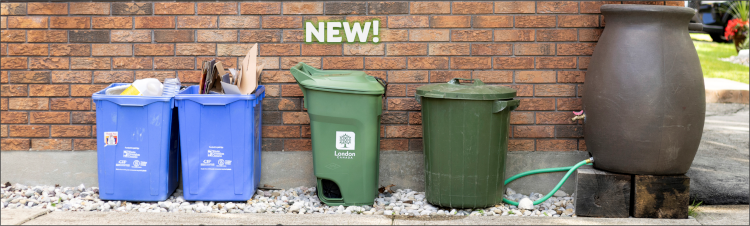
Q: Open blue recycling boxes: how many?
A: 2